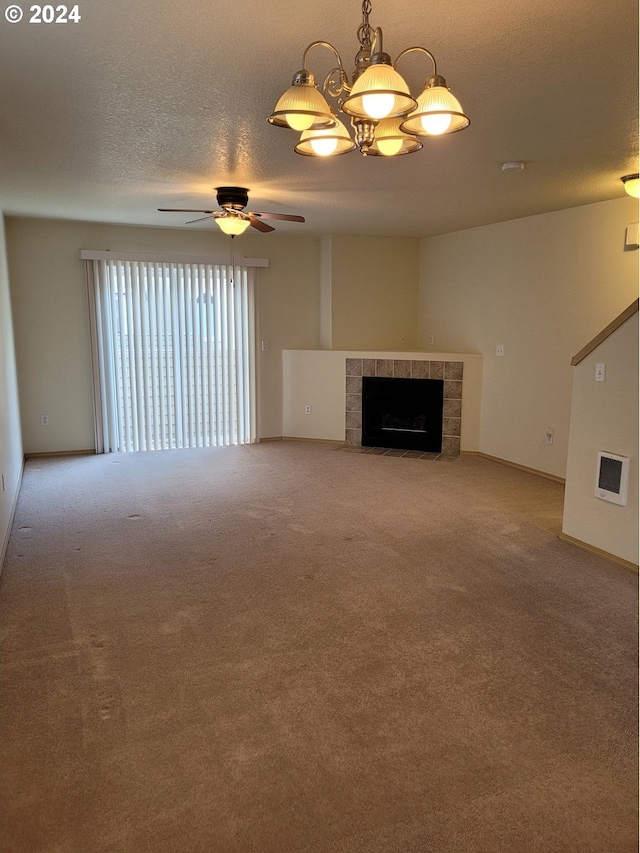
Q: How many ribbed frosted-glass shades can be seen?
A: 5